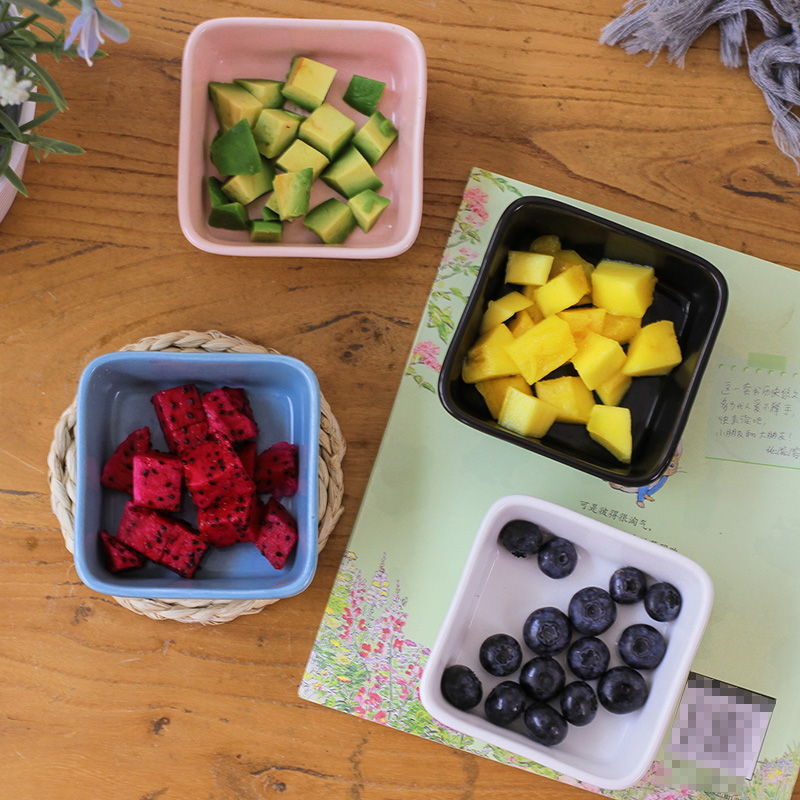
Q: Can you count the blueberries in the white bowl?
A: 15